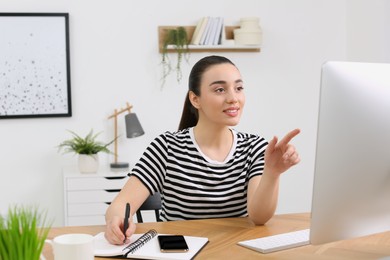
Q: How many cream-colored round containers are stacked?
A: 2